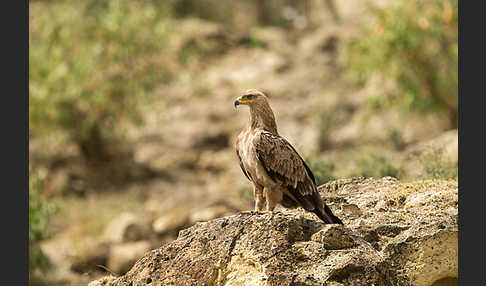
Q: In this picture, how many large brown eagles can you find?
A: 1